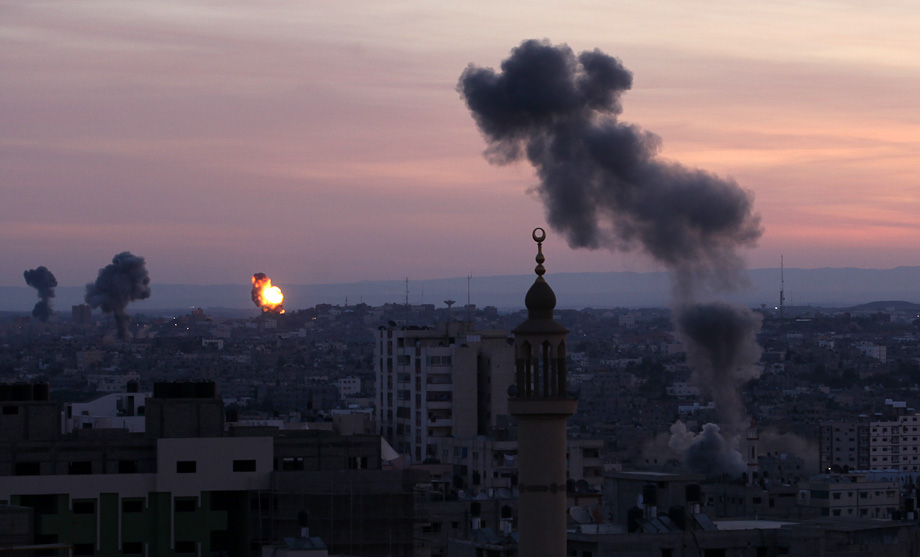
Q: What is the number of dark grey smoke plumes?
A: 3